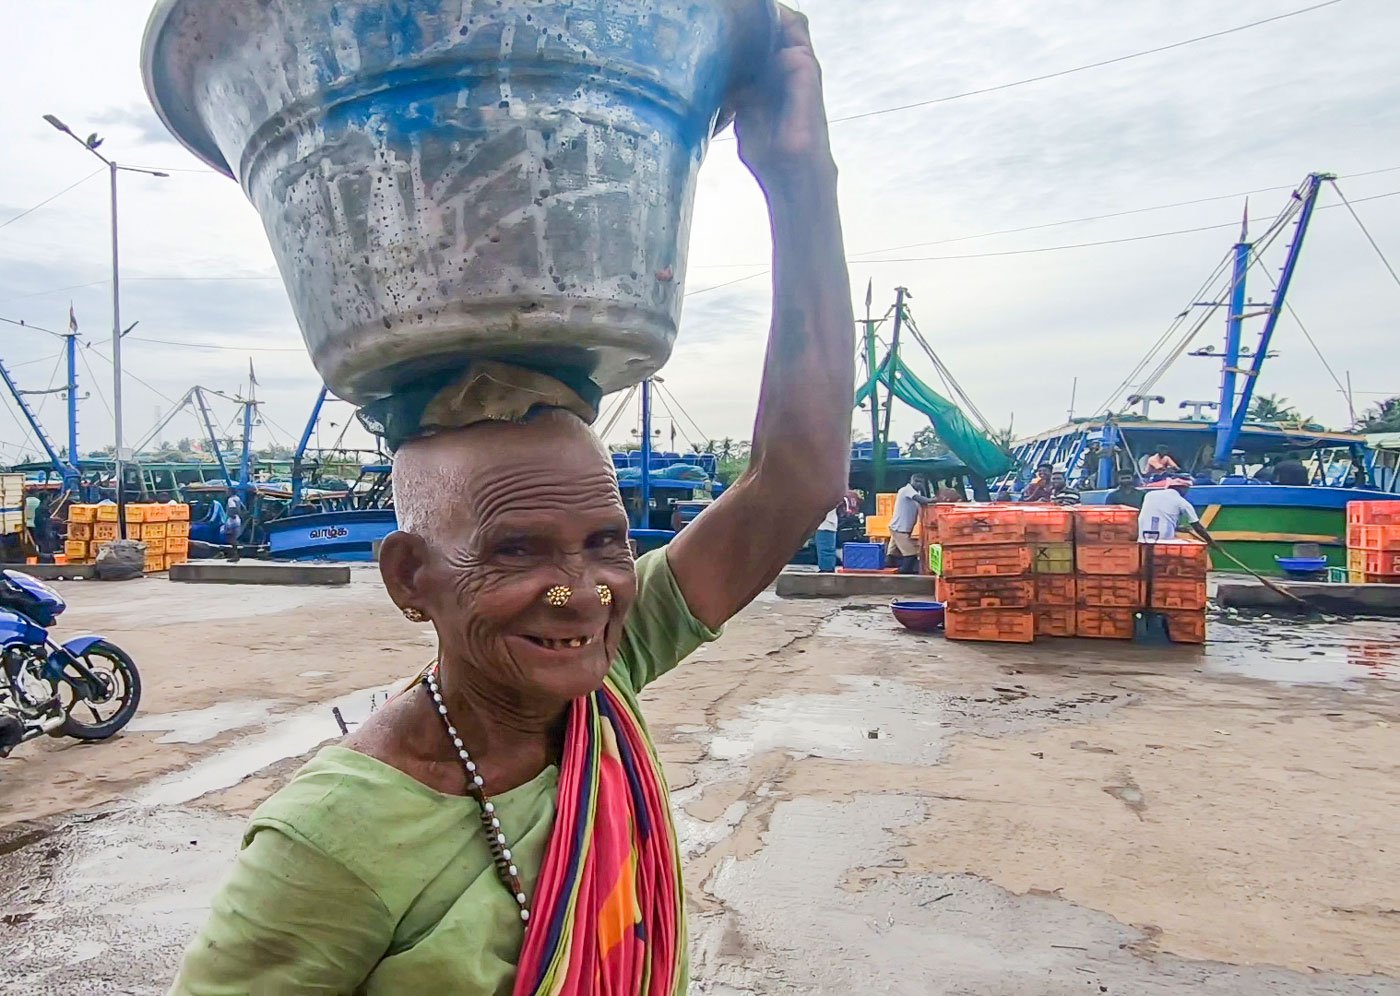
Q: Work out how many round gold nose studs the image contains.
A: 2